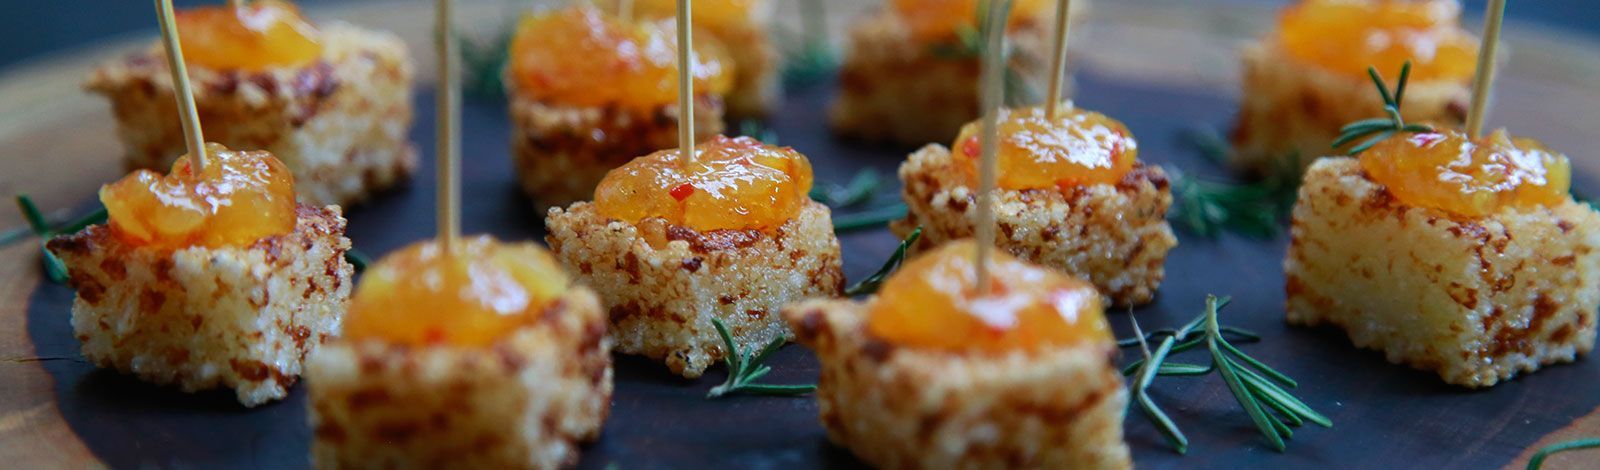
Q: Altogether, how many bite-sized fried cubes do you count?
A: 11